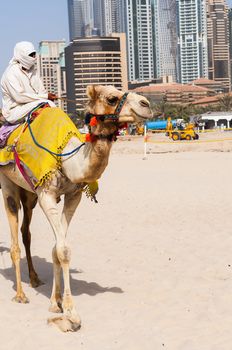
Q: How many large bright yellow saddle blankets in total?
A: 1